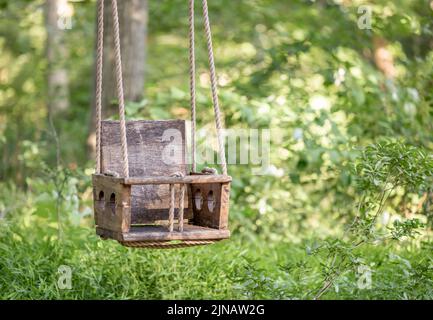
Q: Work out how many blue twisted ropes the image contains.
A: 0